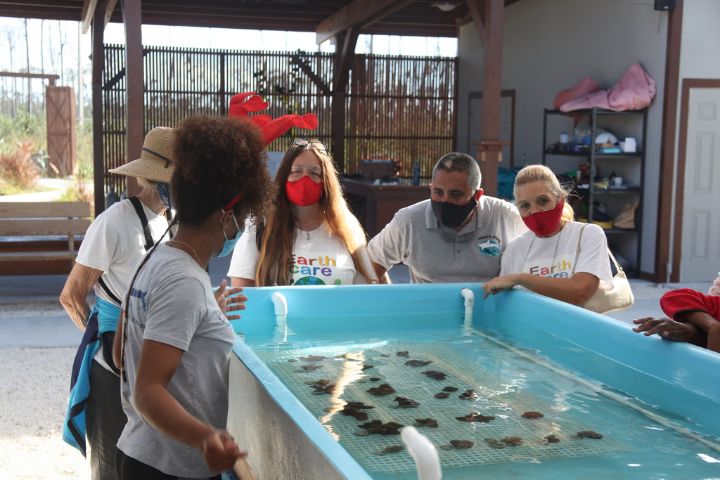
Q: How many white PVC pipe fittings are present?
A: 3